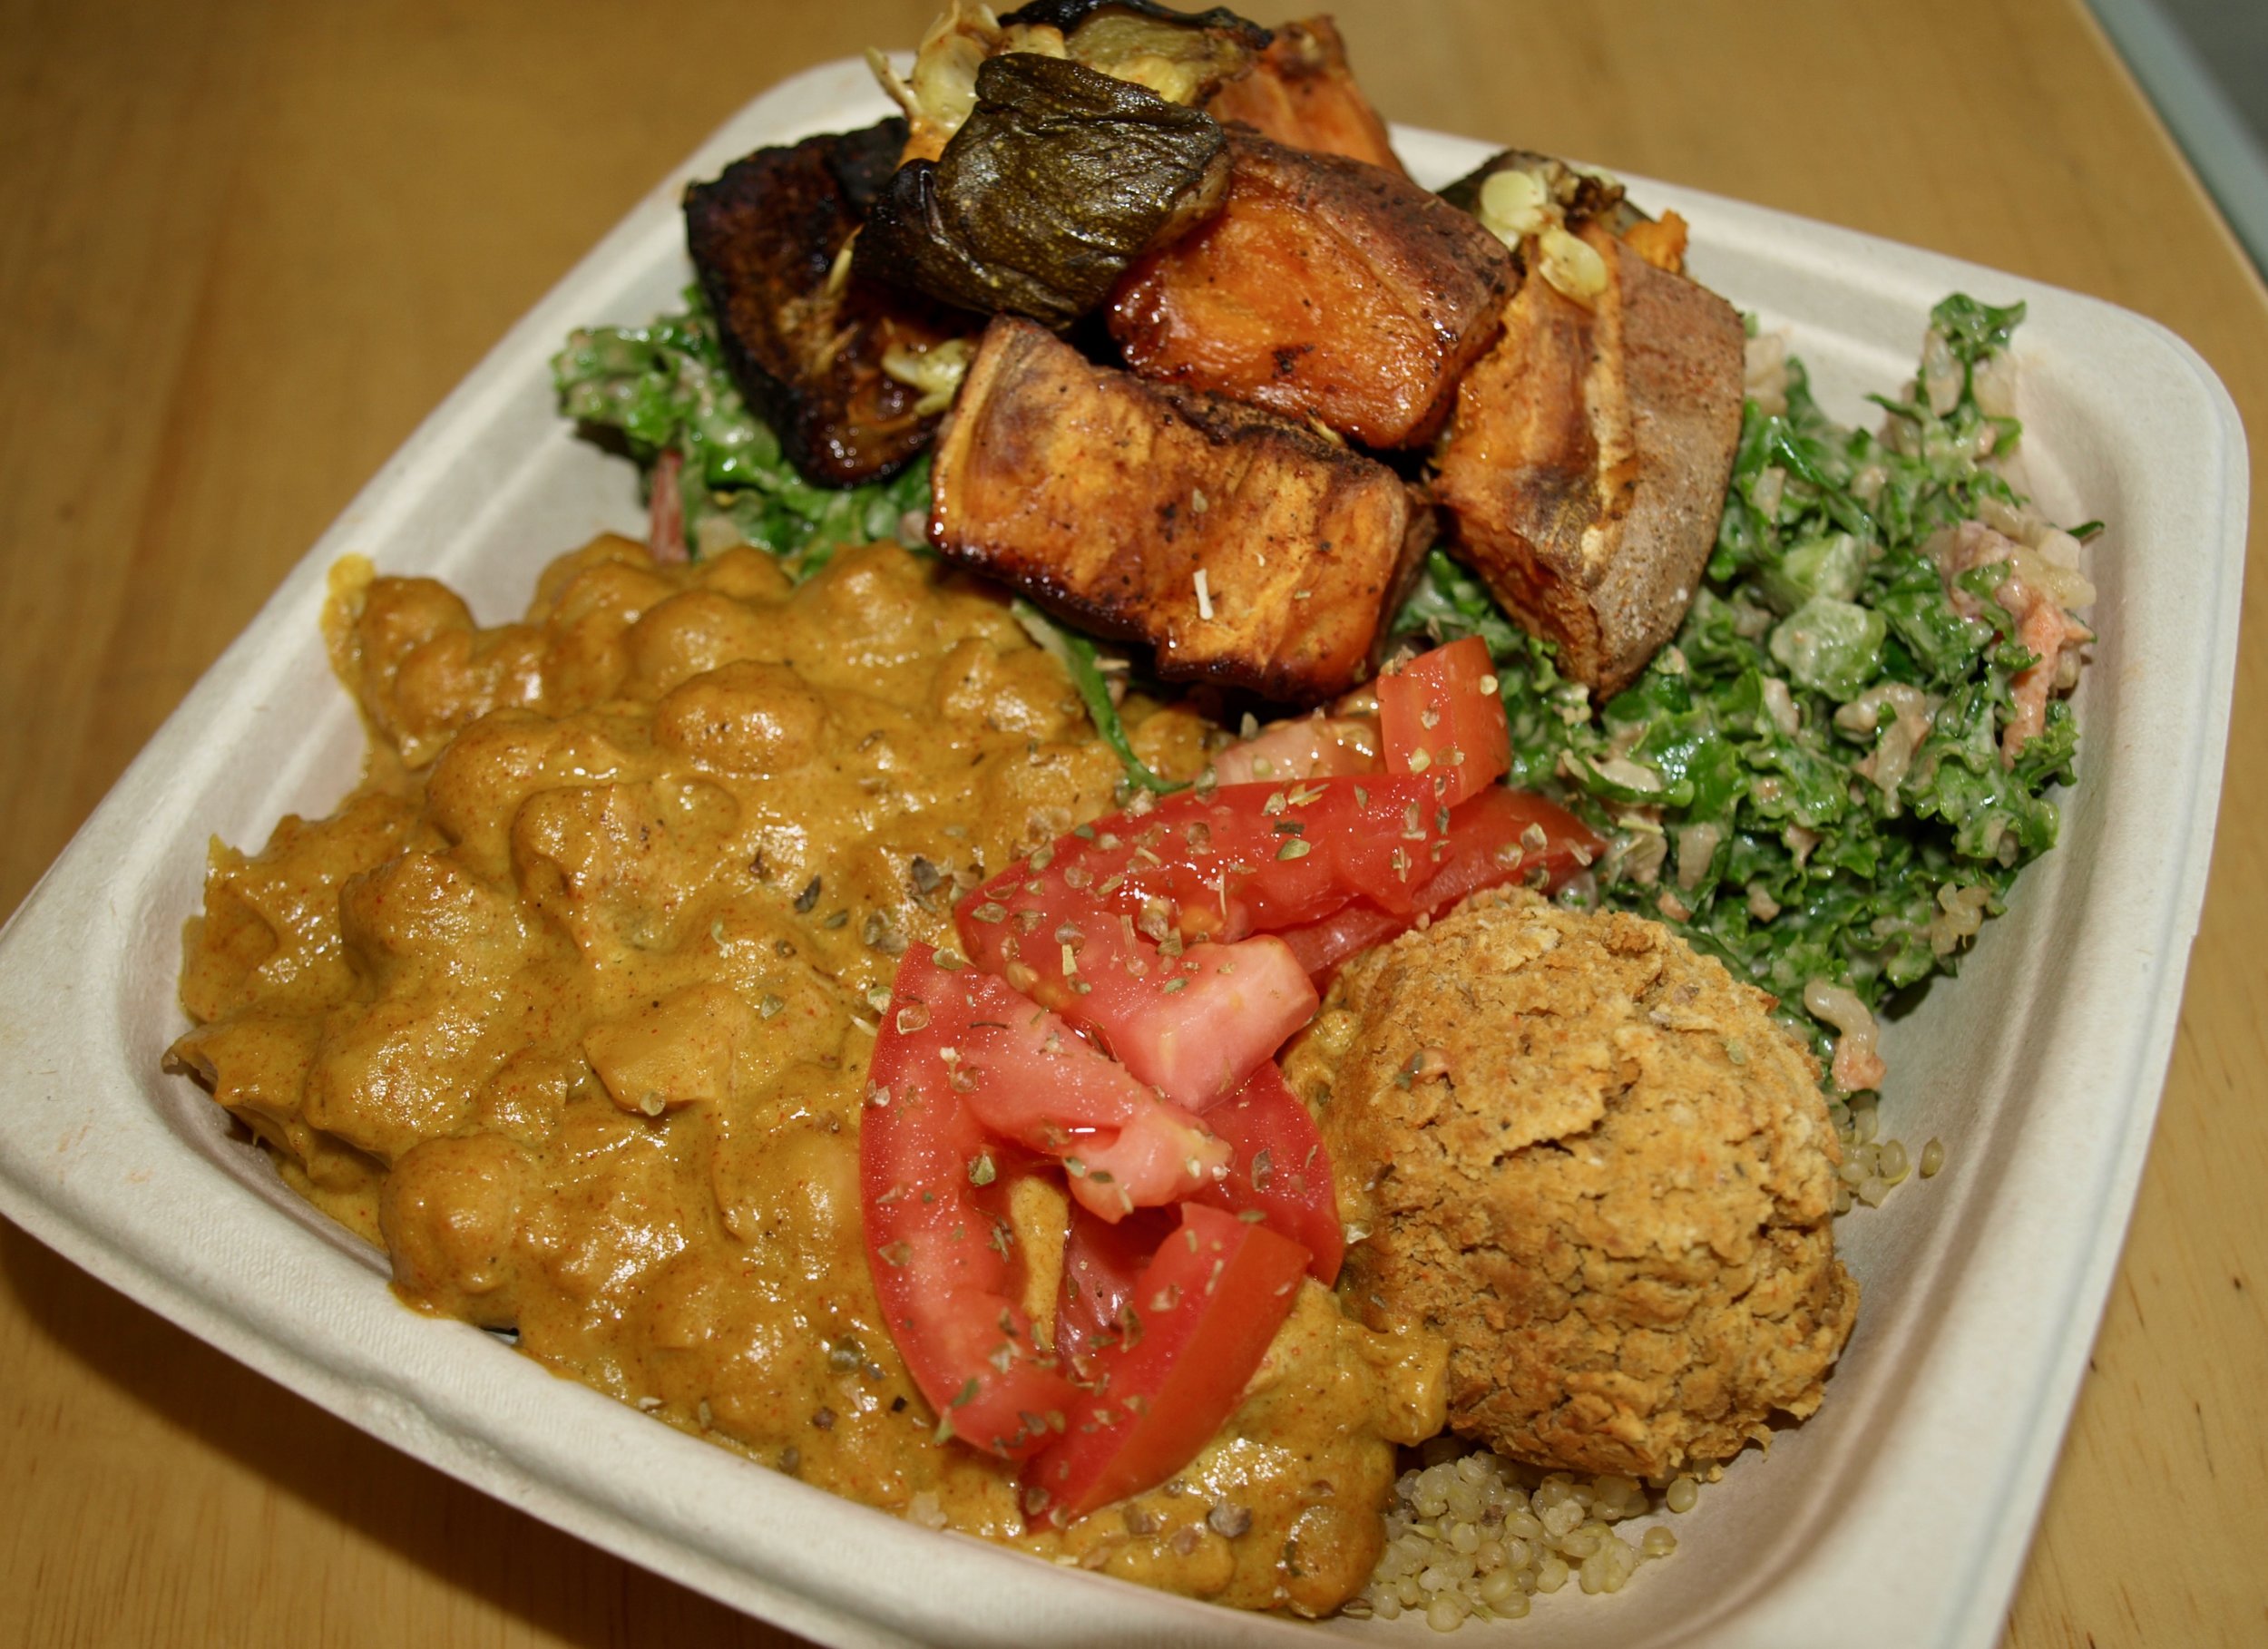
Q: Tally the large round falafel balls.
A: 1